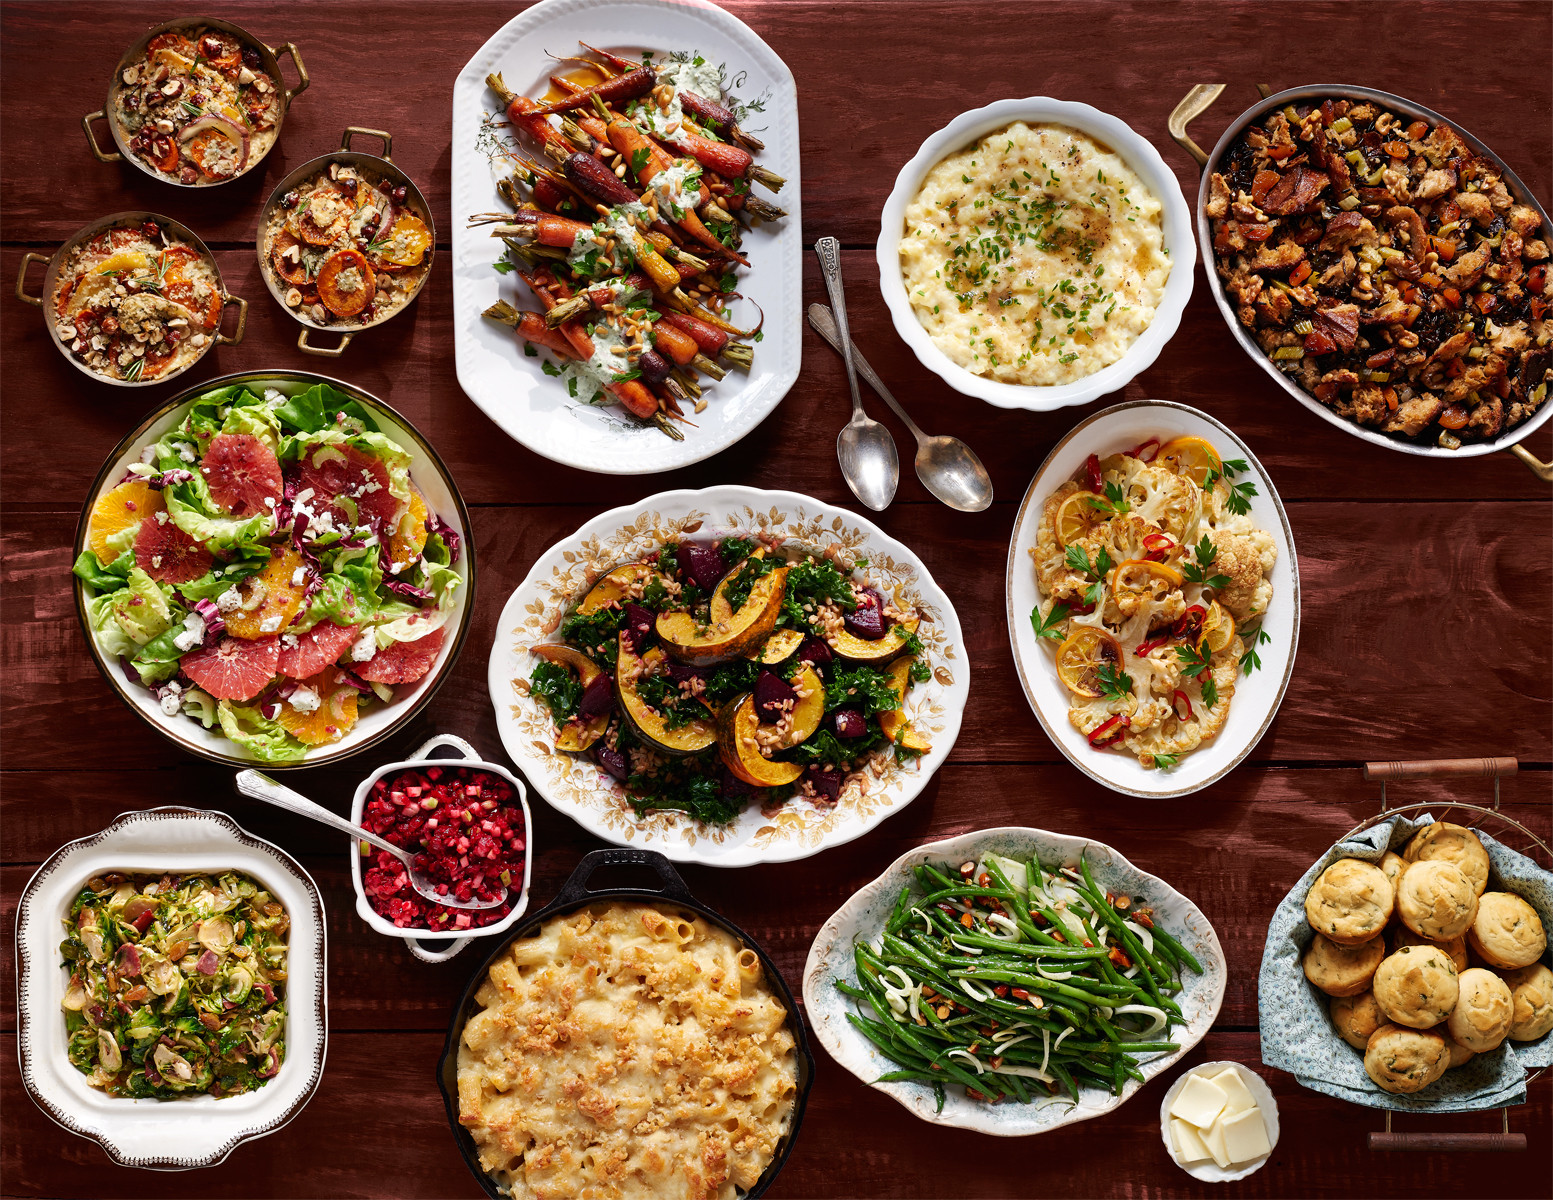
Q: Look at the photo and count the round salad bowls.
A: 1